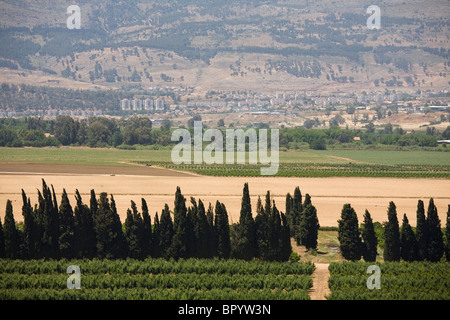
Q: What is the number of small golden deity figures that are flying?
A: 0